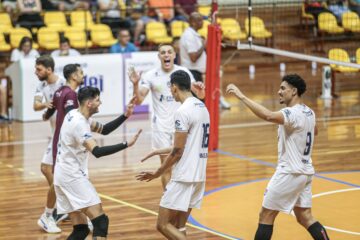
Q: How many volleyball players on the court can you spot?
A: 6